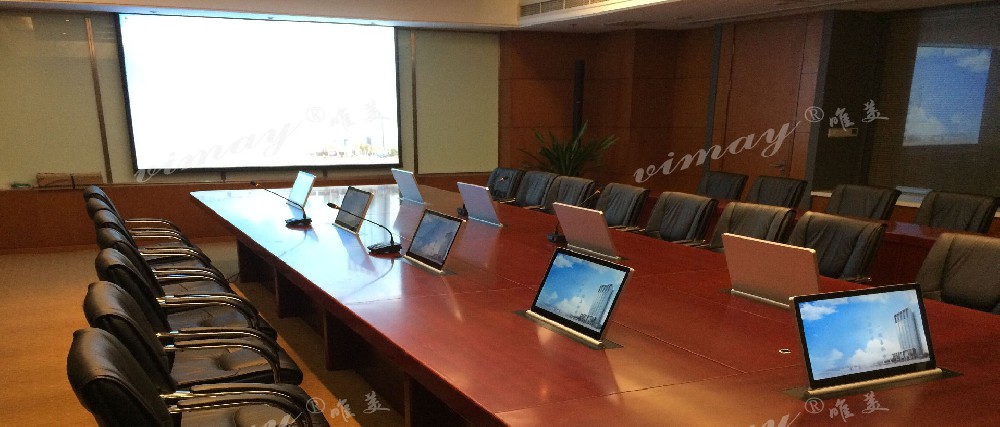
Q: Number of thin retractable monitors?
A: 9